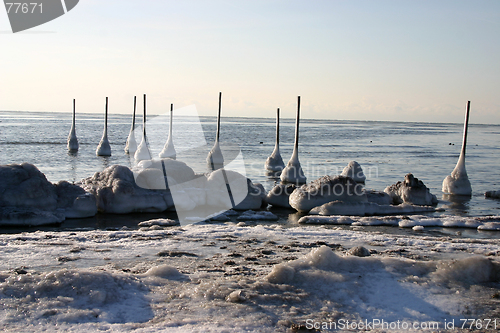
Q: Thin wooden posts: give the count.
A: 9